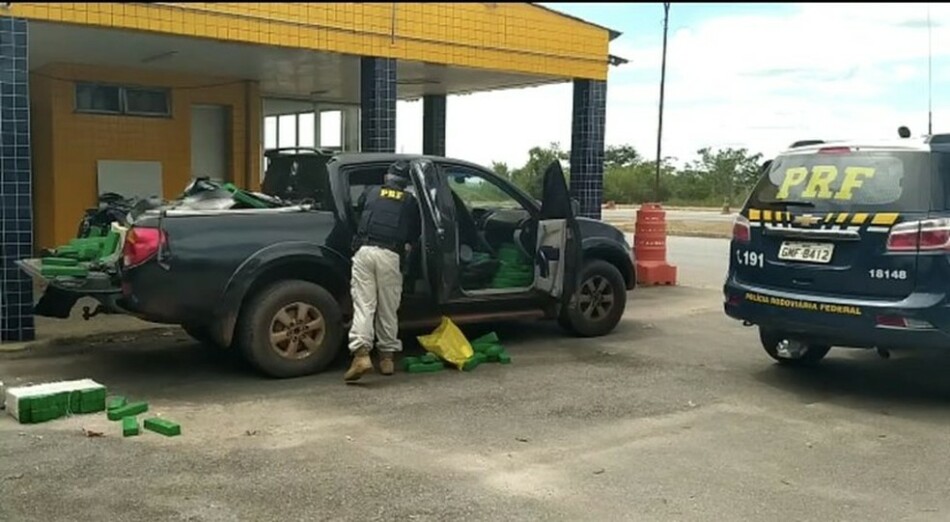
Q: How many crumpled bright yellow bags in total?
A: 1